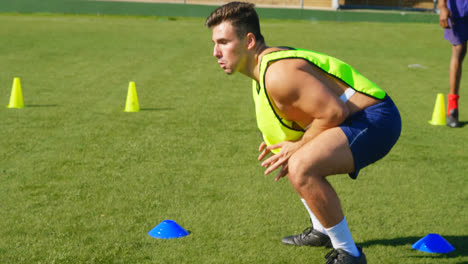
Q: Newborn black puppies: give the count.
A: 0